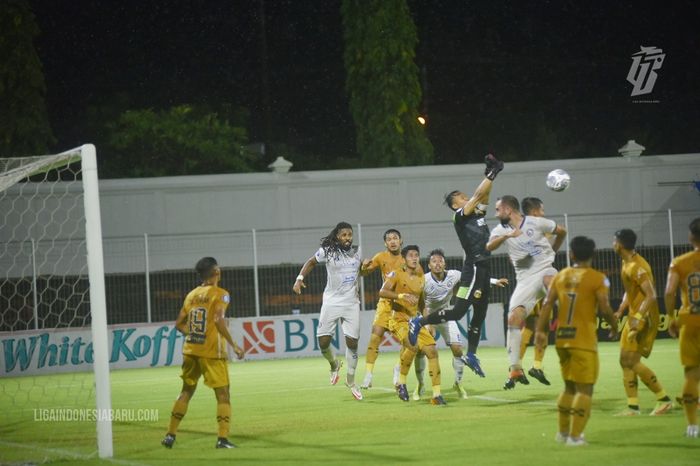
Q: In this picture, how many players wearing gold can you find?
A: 7